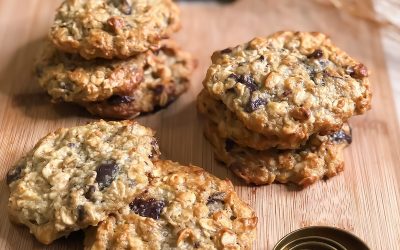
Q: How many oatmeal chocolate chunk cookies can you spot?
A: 8